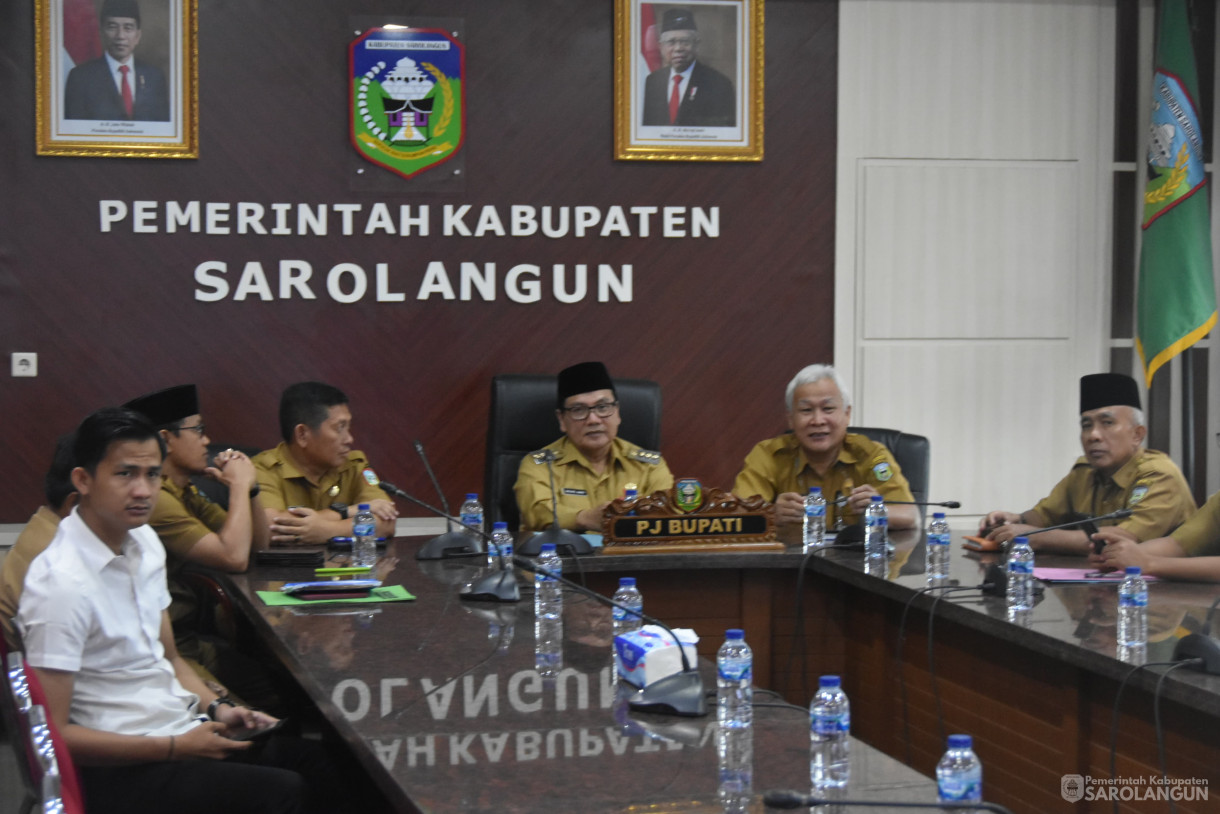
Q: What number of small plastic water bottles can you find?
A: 13